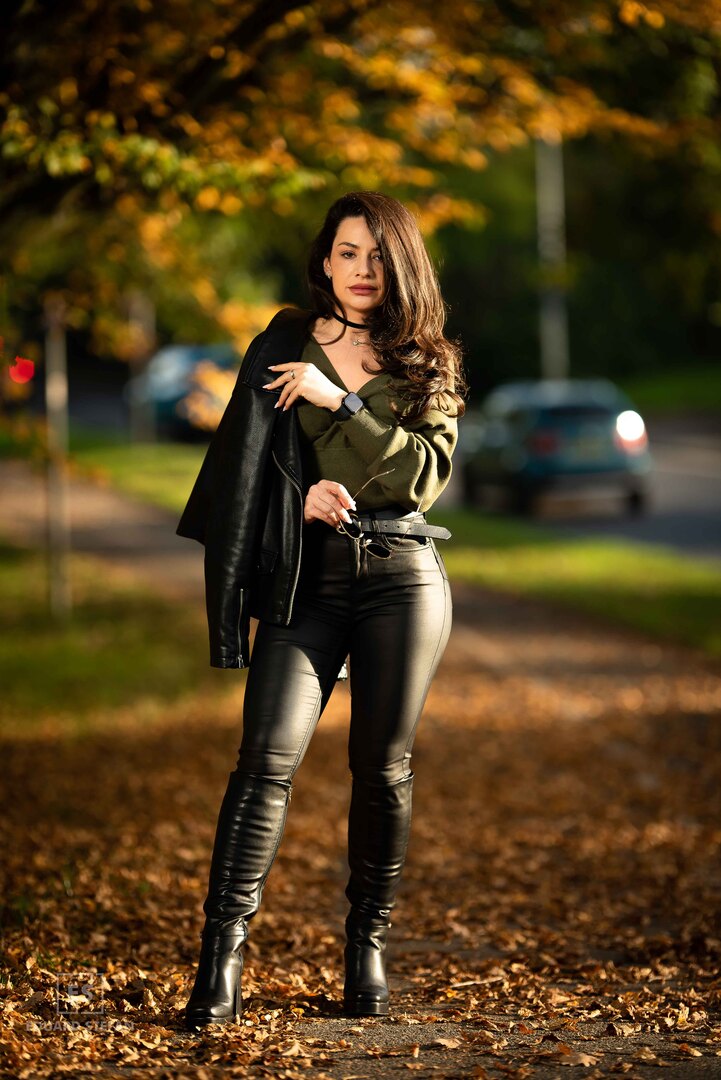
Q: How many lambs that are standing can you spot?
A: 0